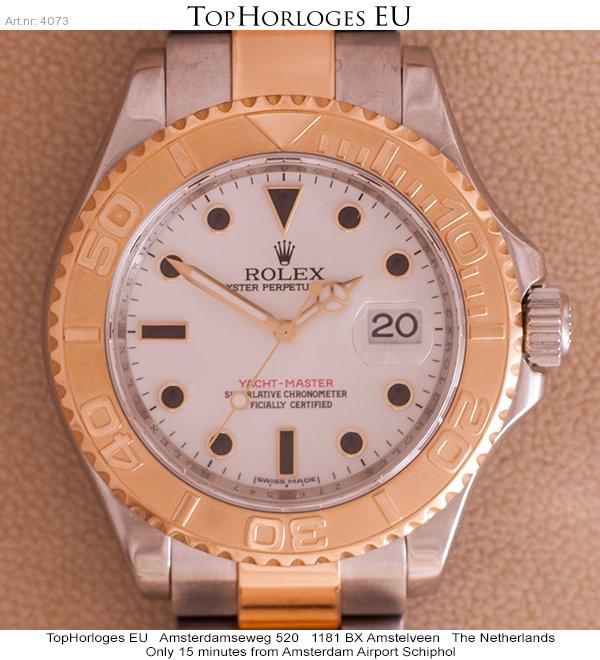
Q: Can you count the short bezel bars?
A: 9